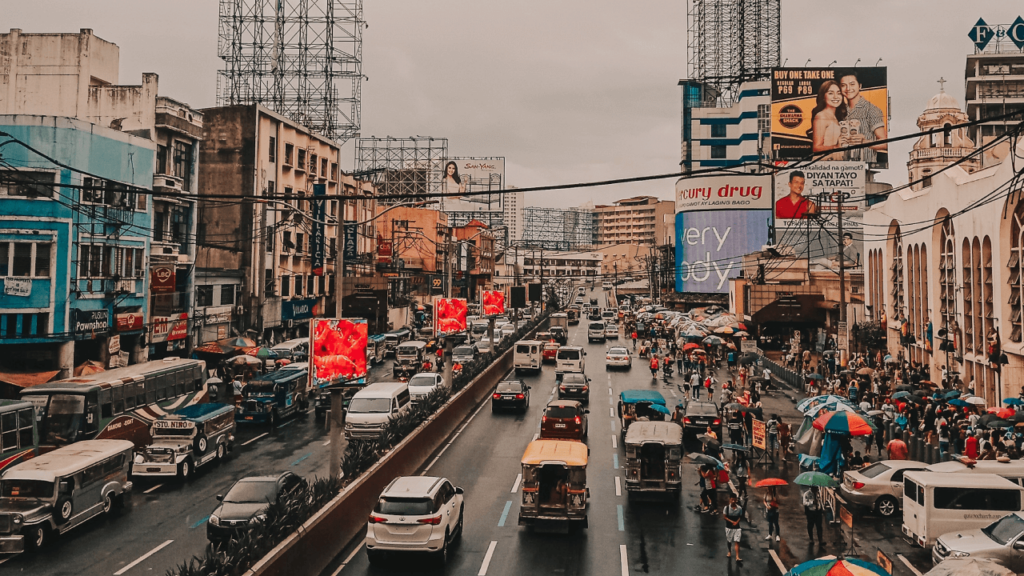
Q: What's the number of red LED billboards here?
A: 3